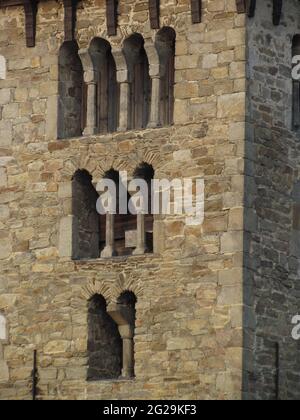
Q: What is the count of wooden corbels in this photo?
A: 8